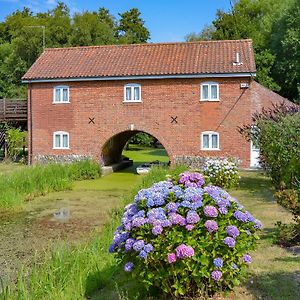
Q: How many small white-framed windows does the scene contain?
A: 5